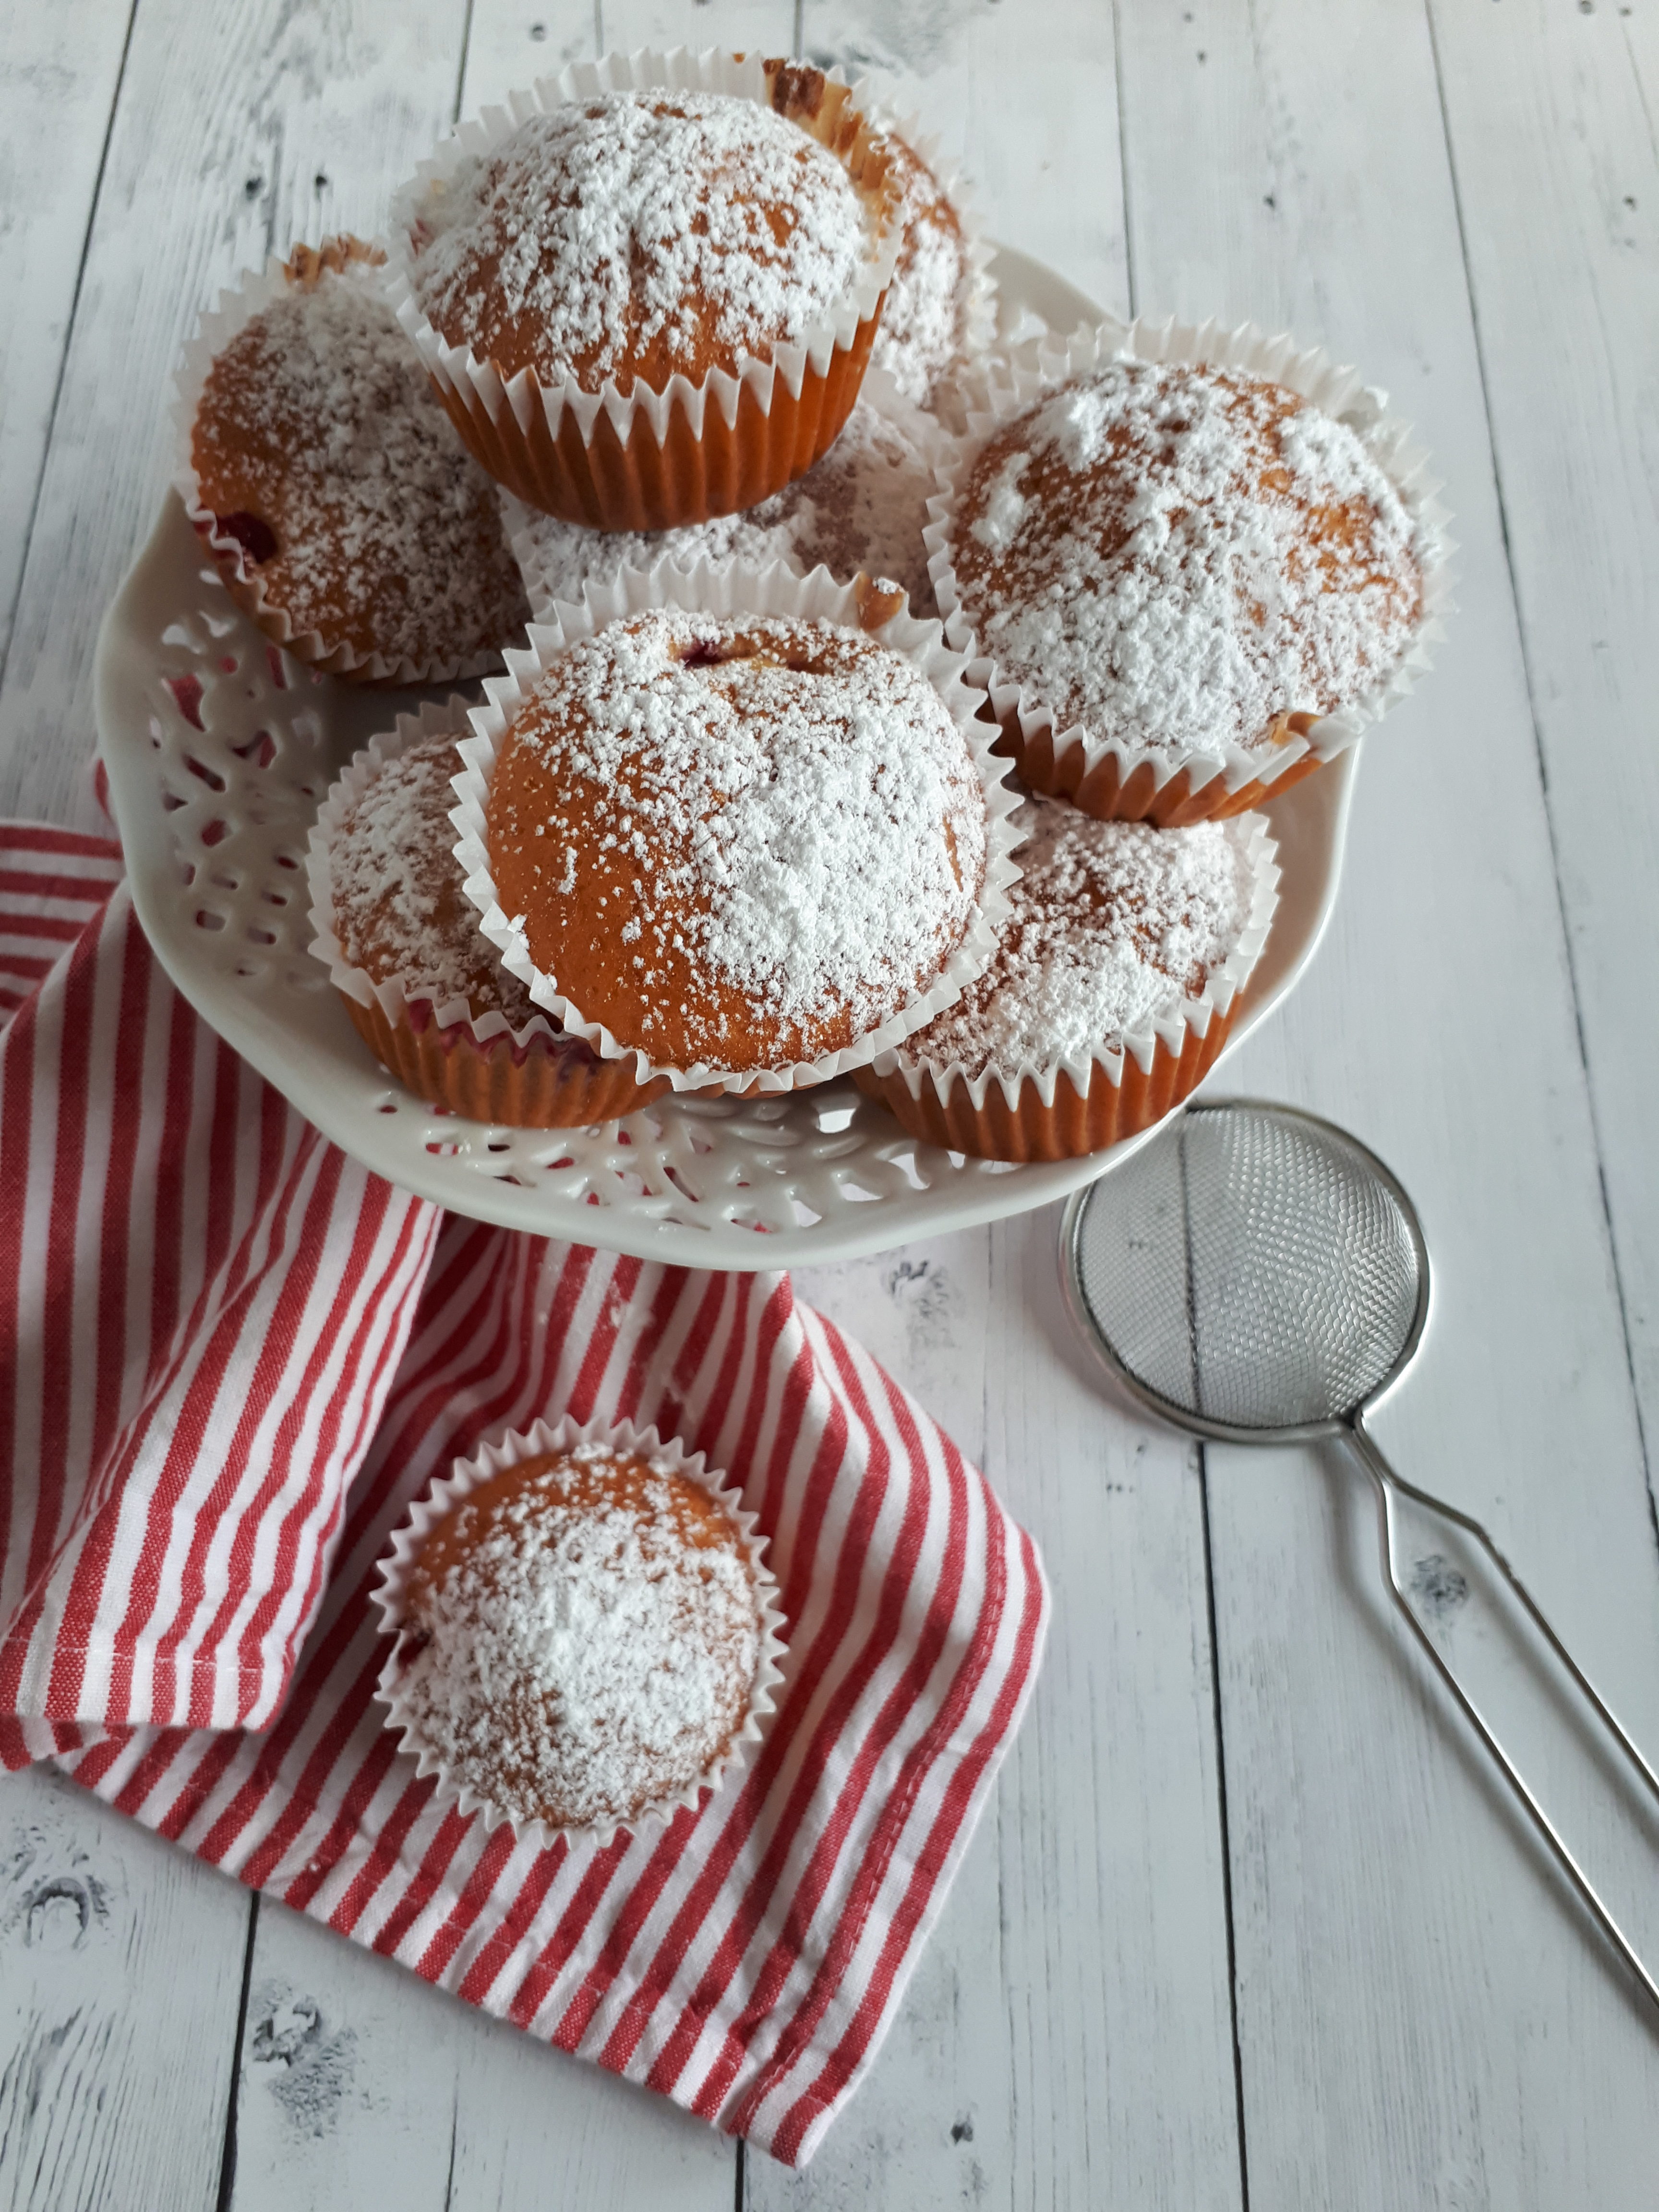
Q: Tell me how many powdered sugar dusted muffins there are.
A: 9